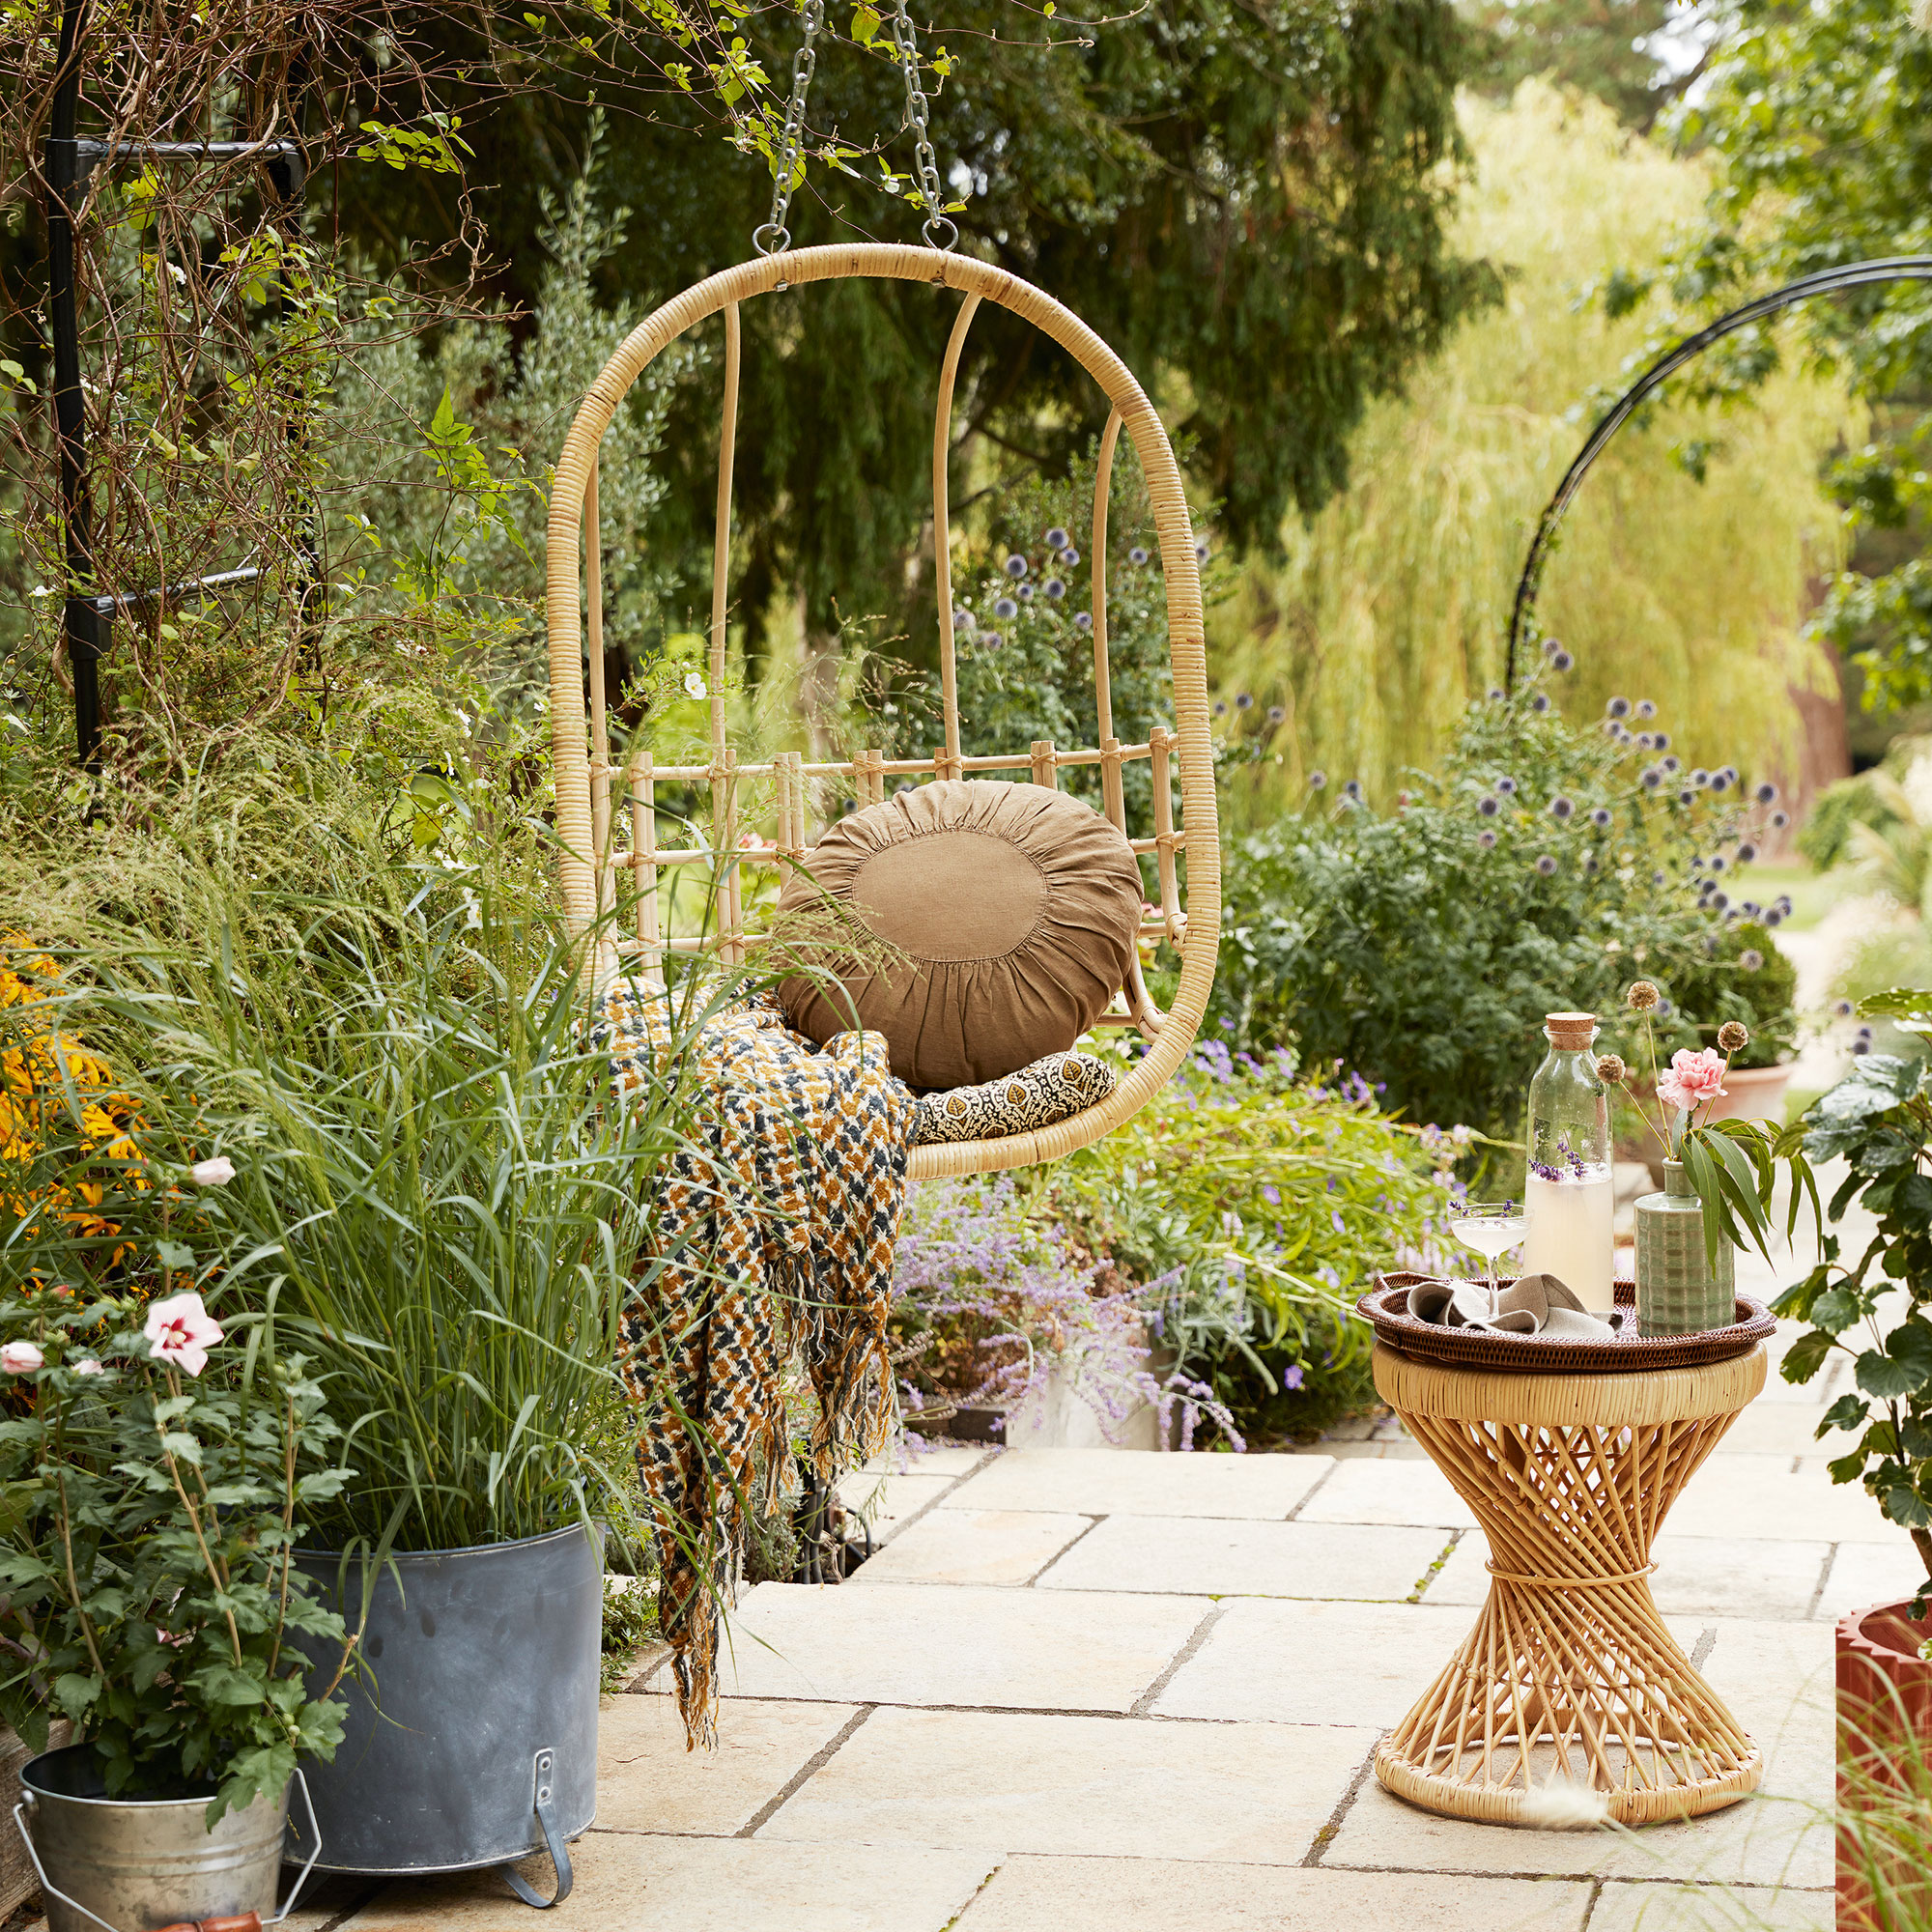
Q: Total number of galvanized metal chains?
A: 2